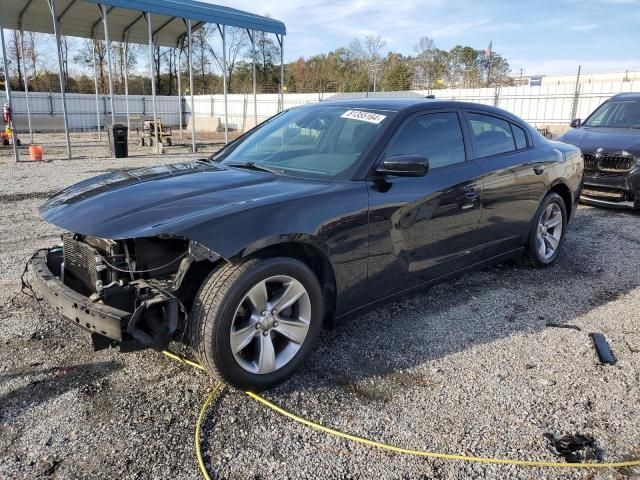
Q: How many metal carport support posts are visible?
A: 12